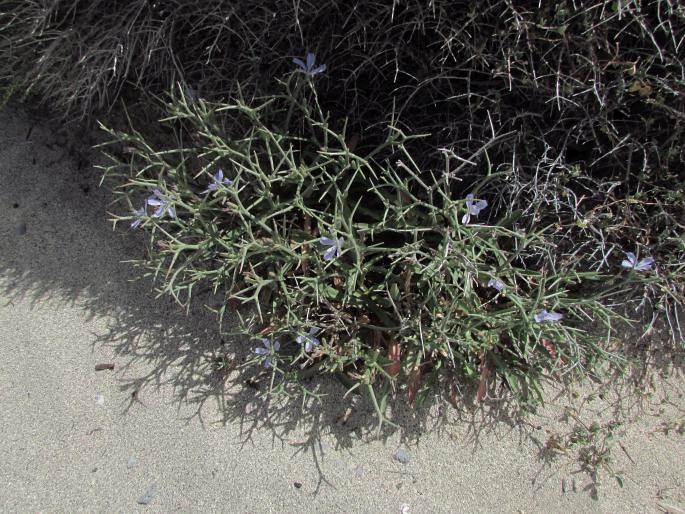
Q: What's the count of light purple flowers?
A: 11